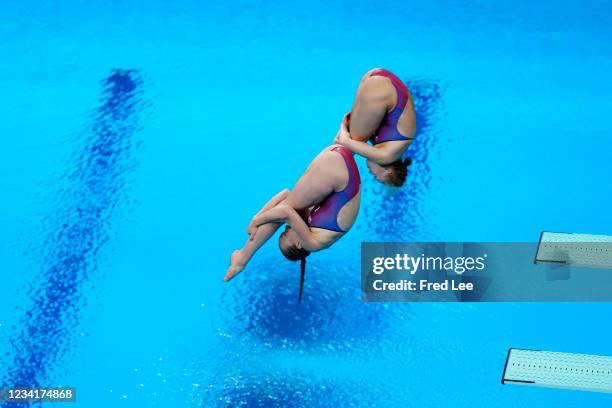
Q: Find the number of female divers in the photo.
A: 2